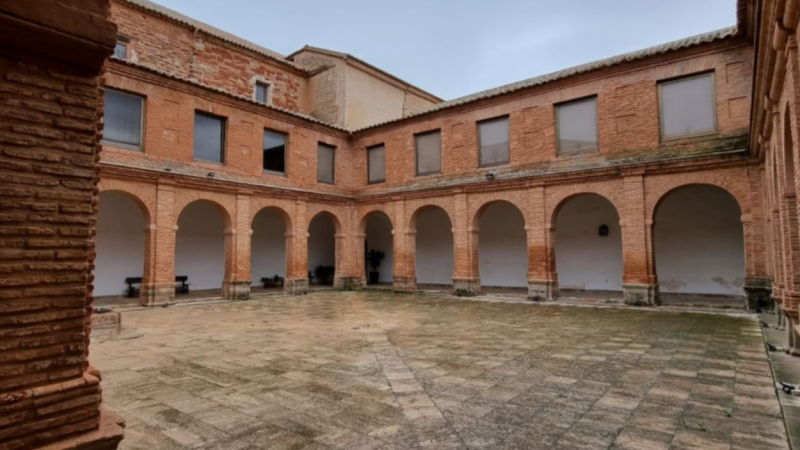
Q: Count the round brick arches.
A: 9